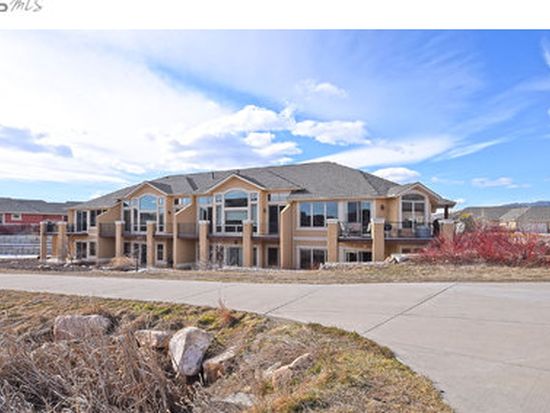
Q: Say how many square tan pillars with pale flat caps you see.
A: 9